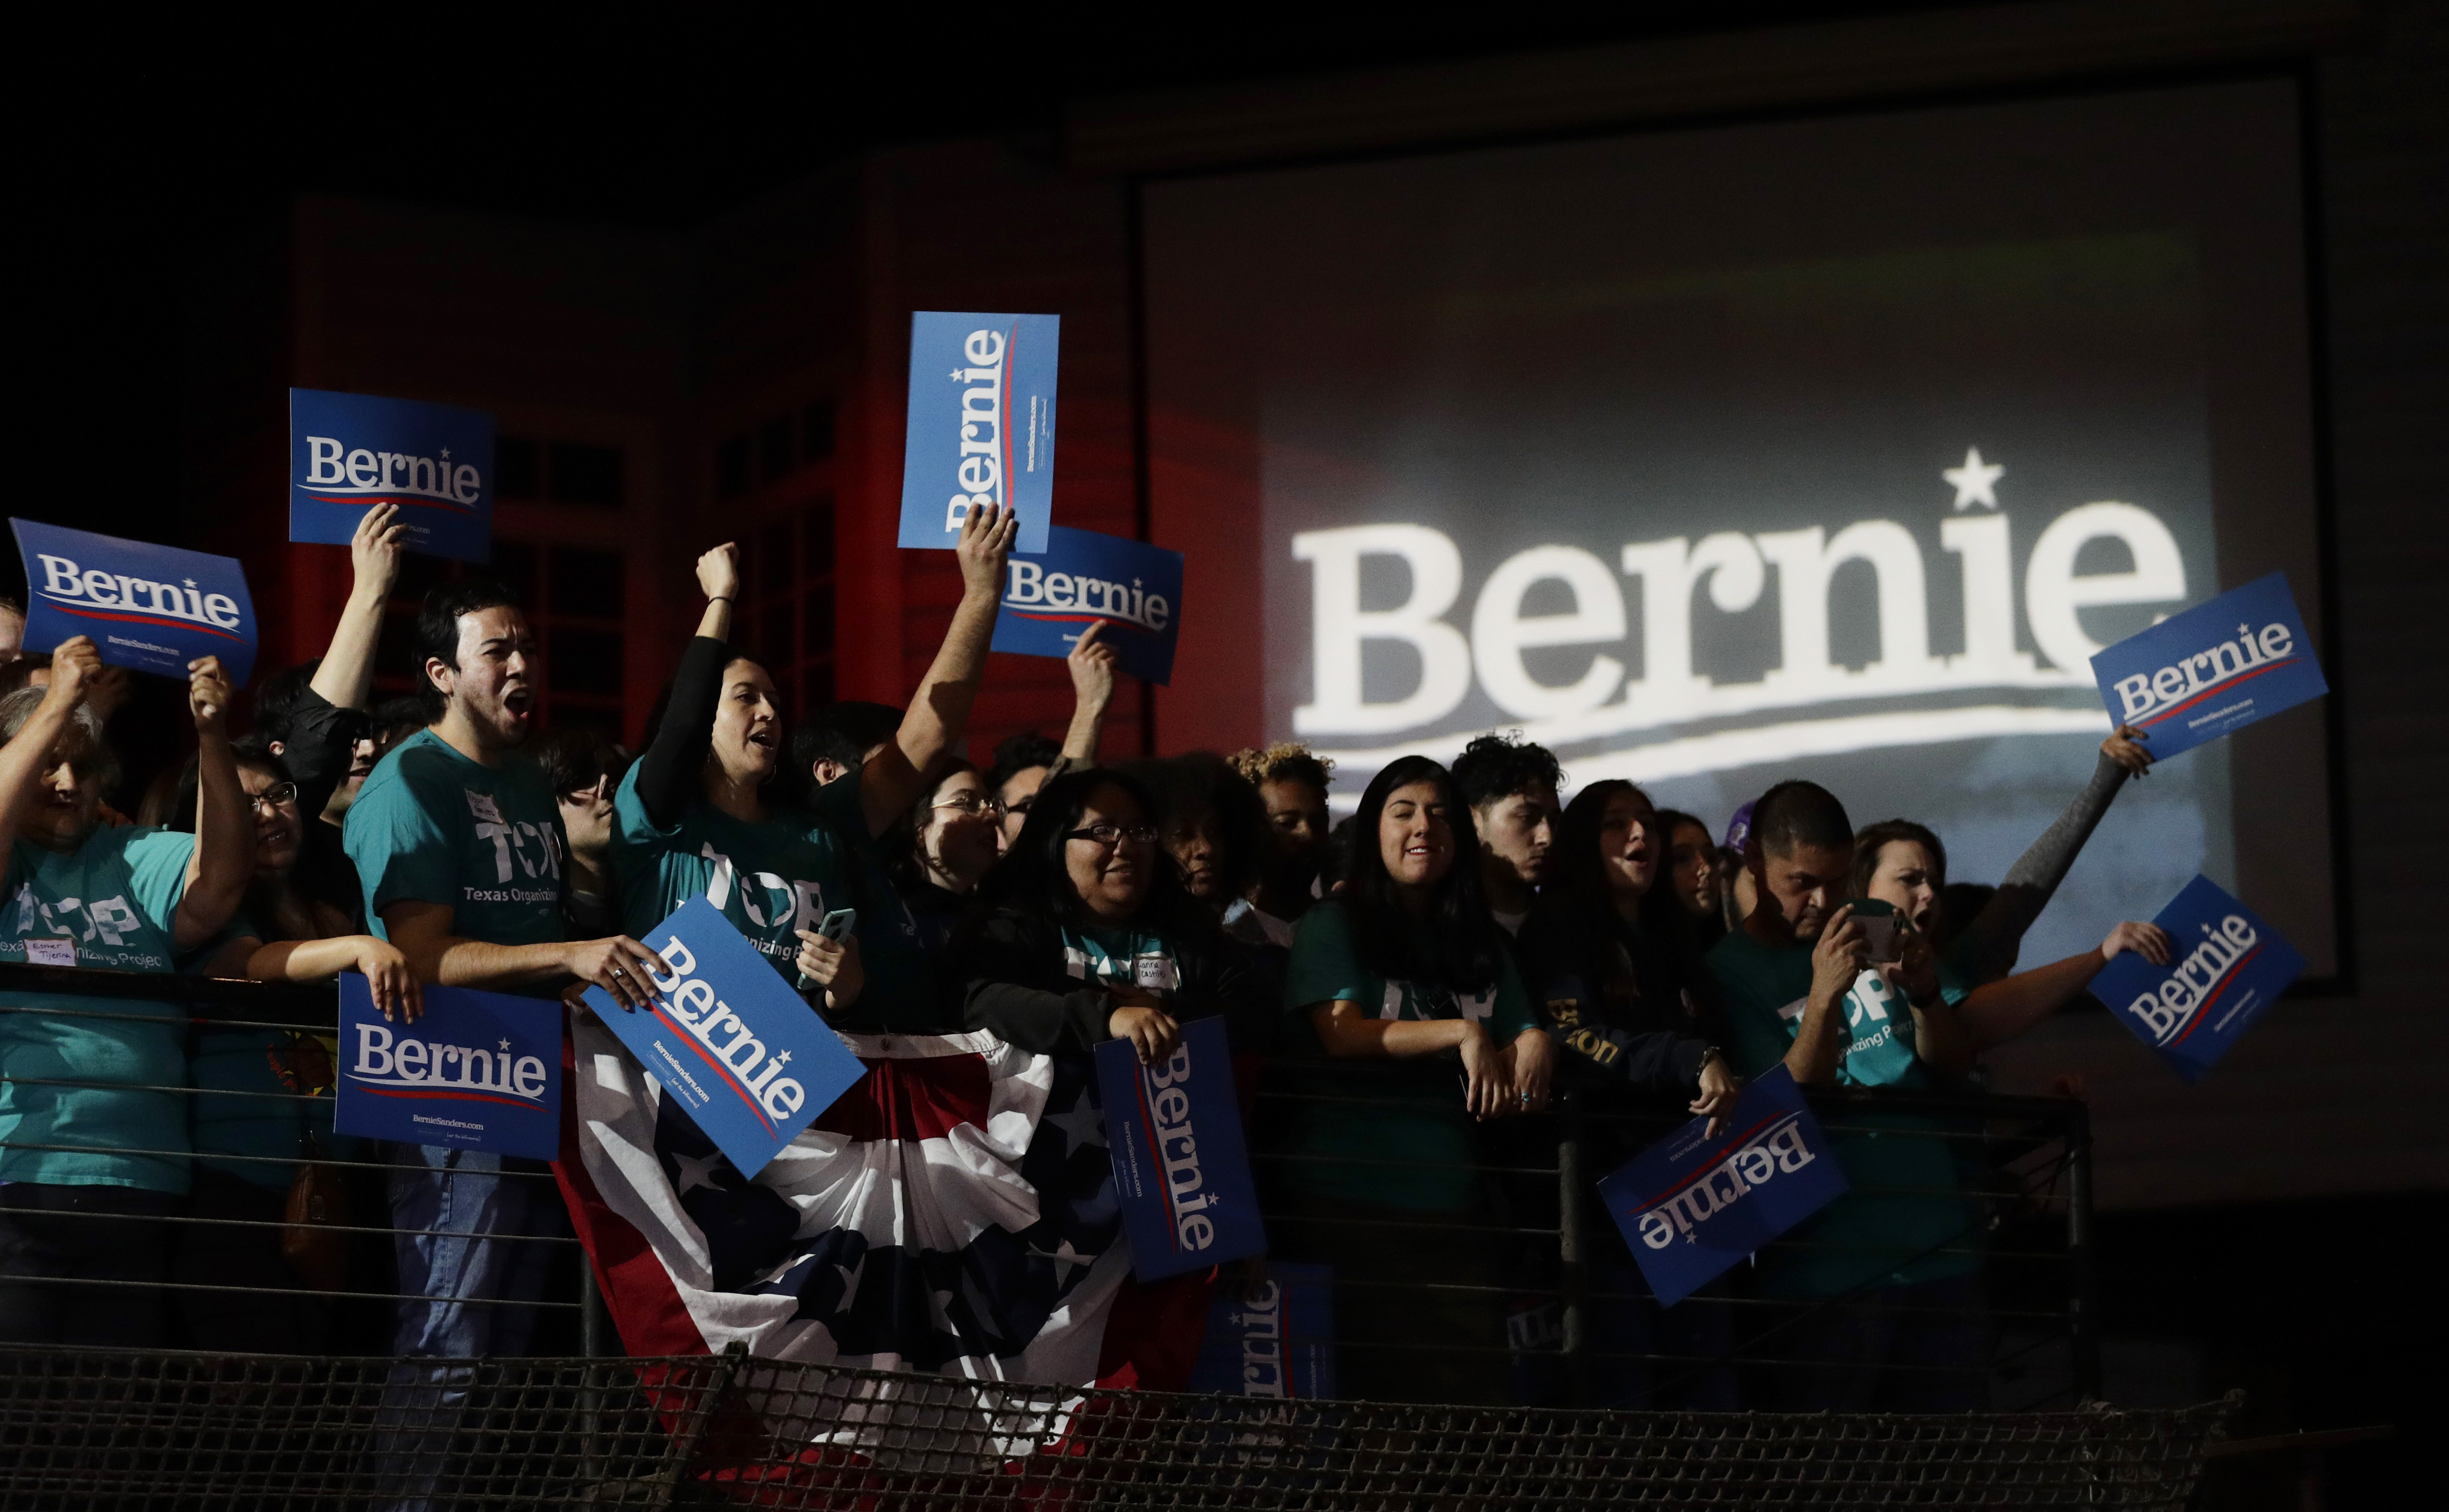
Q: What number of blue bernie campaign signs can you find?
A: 11